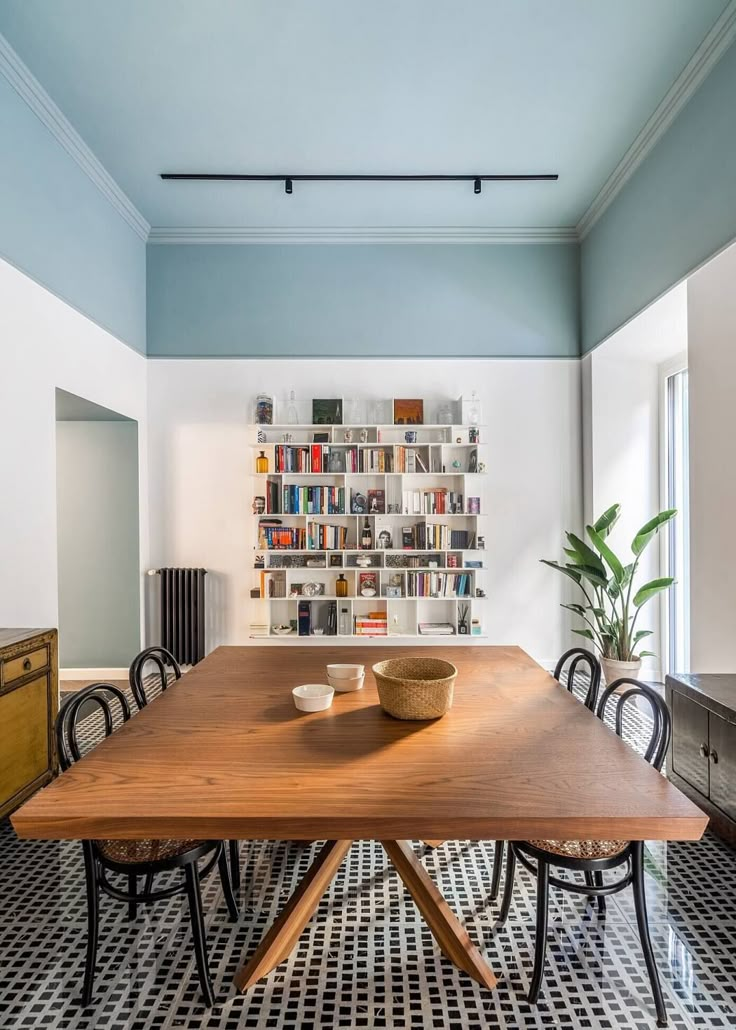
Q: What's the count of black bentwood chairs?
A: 4